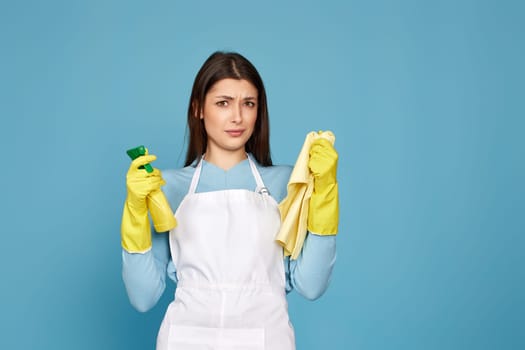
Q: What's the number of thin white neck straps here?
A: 2